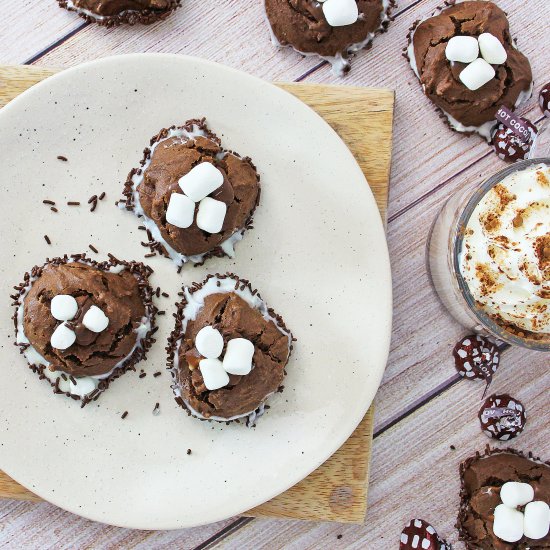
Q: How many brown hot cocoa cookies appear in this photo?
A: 7